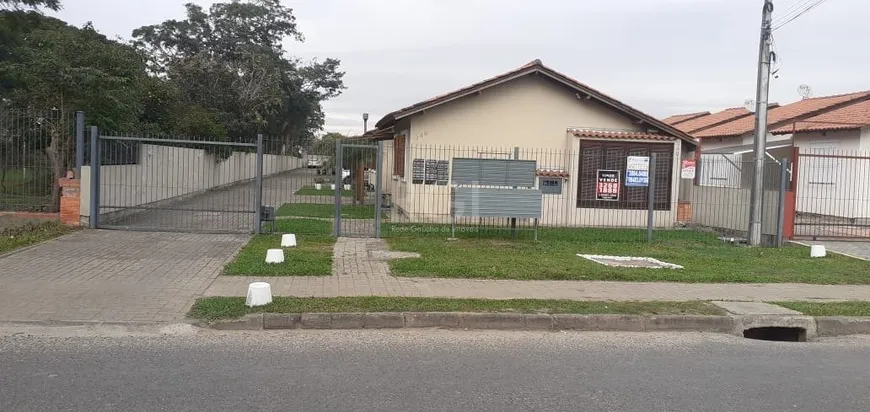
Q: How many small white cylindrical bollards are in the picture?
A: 4